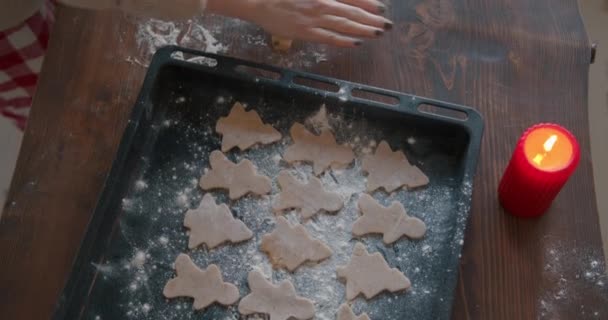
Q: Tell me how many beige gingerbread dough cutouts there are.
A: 12